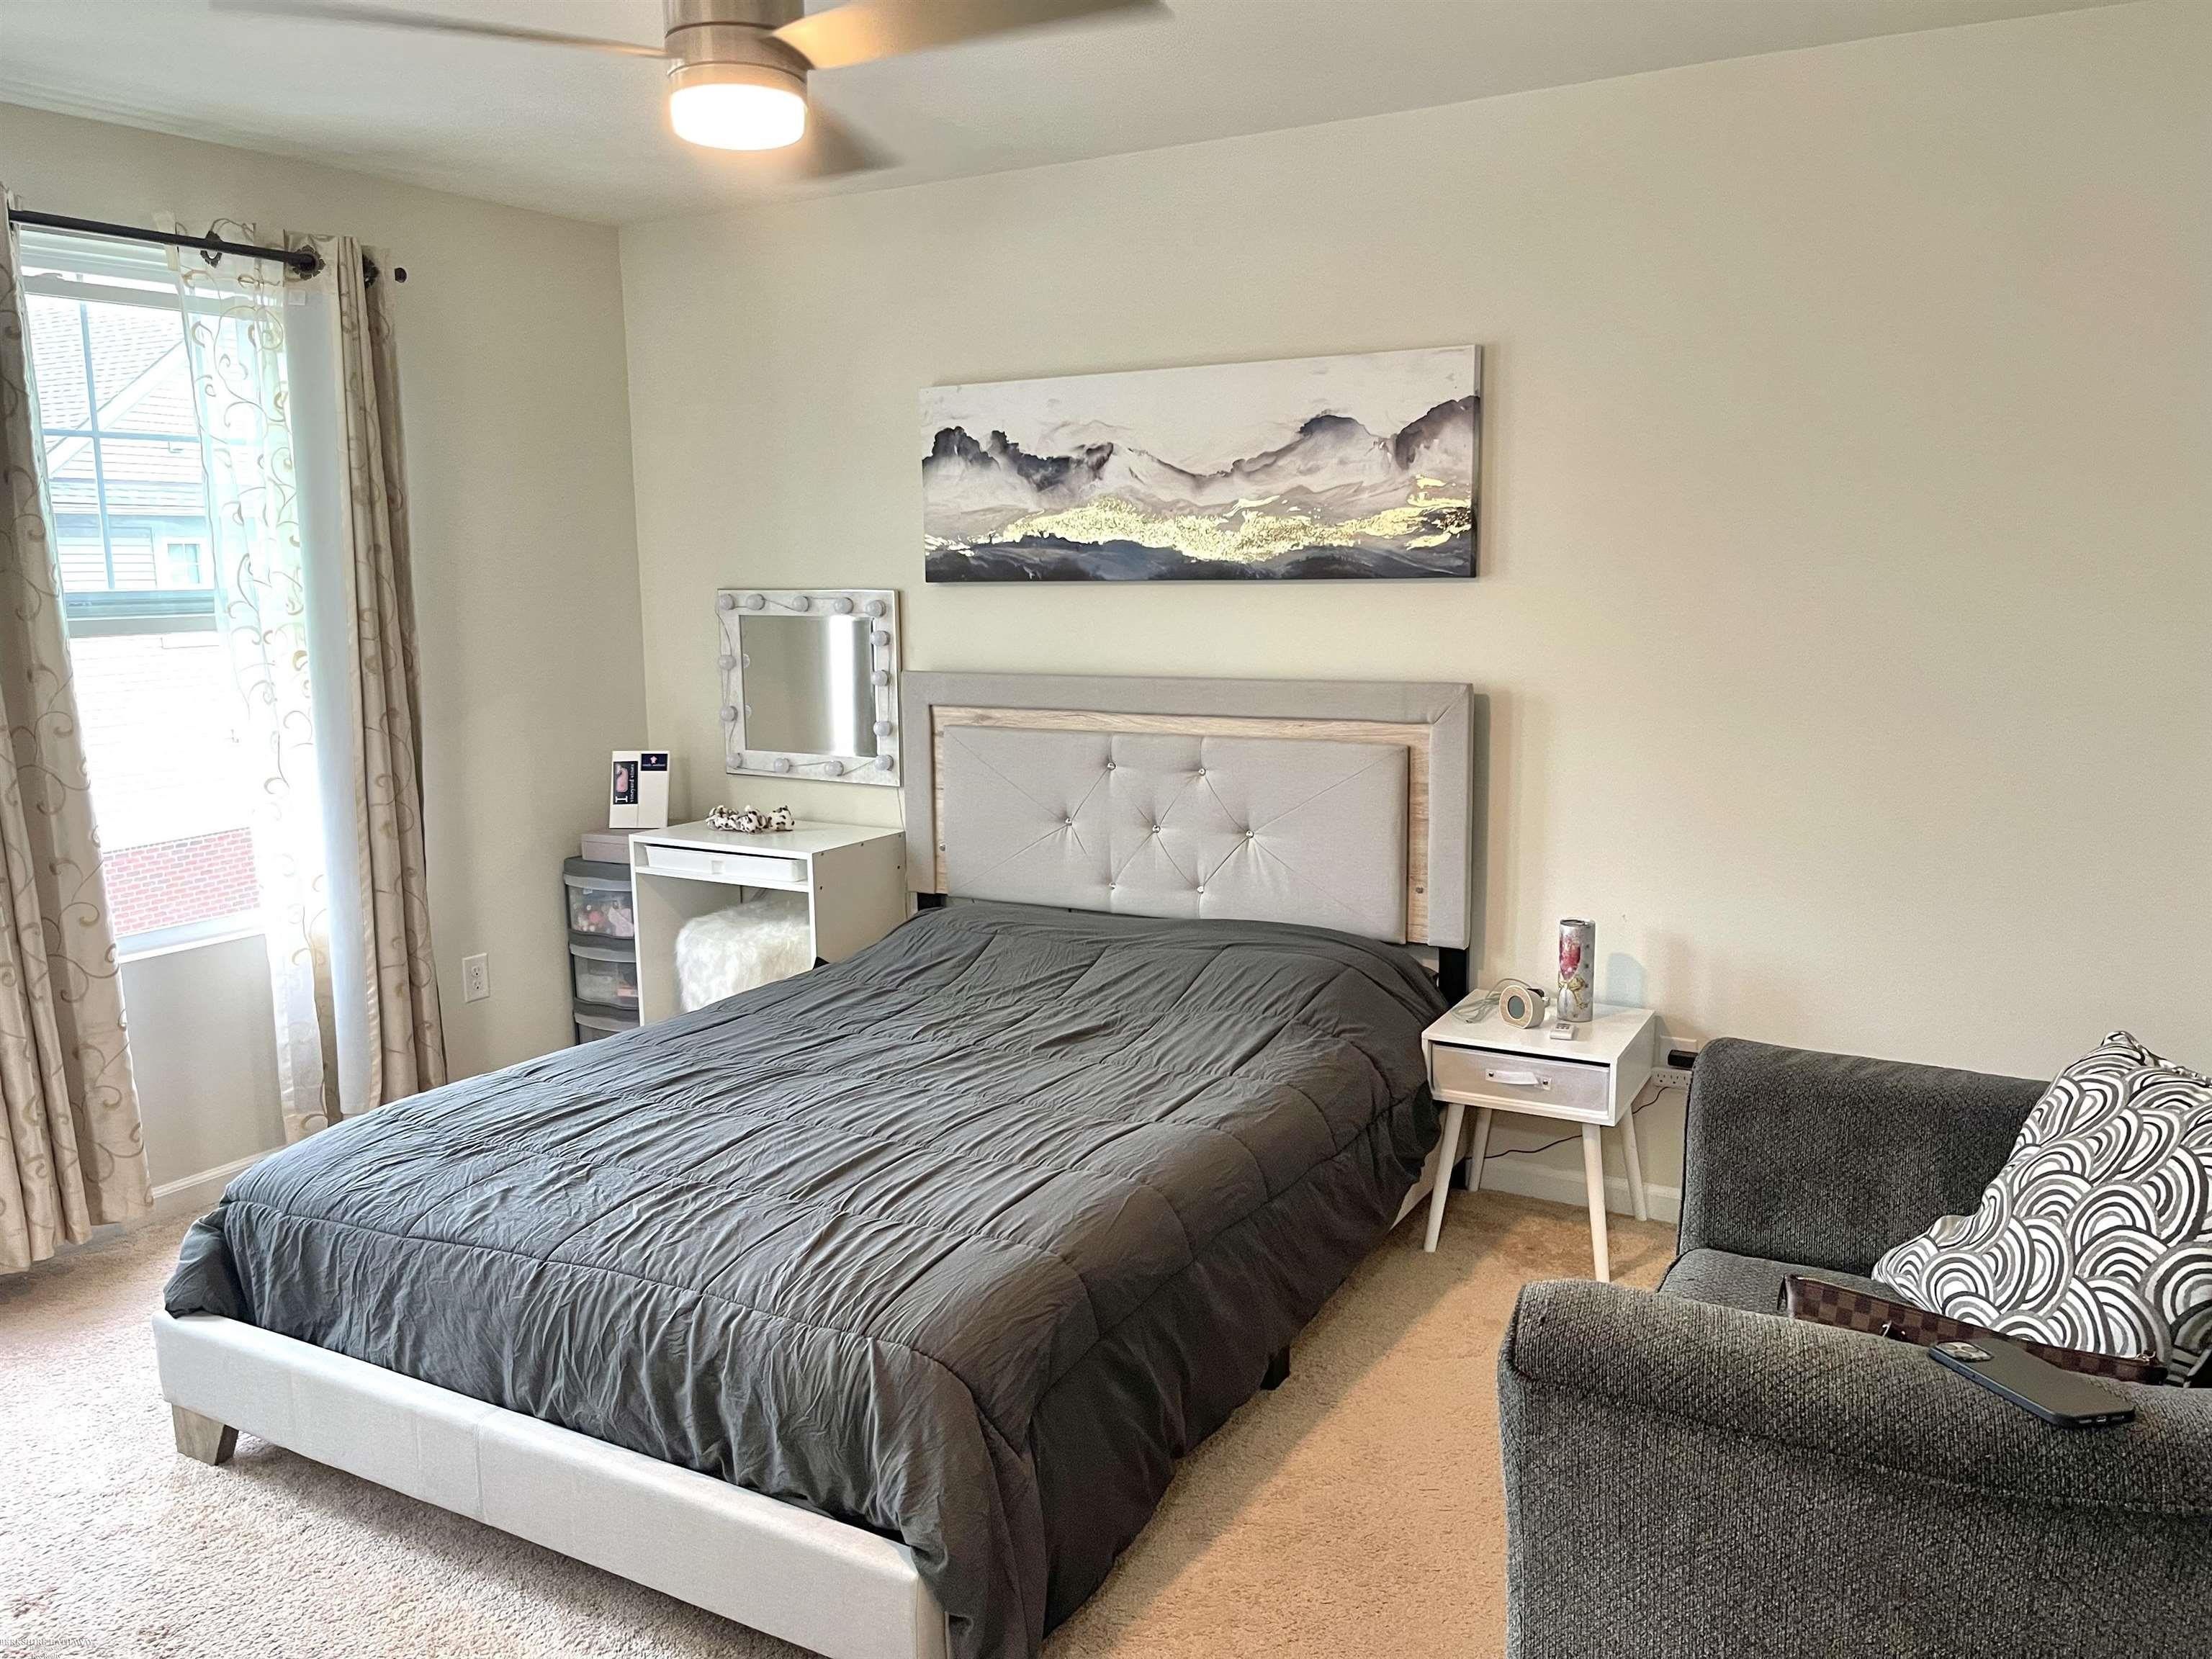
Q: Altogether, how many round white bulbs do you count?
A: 14